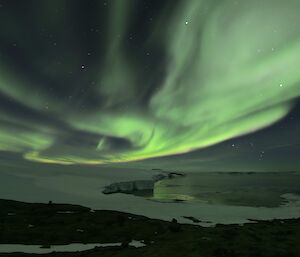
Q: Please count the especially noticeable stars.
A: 3